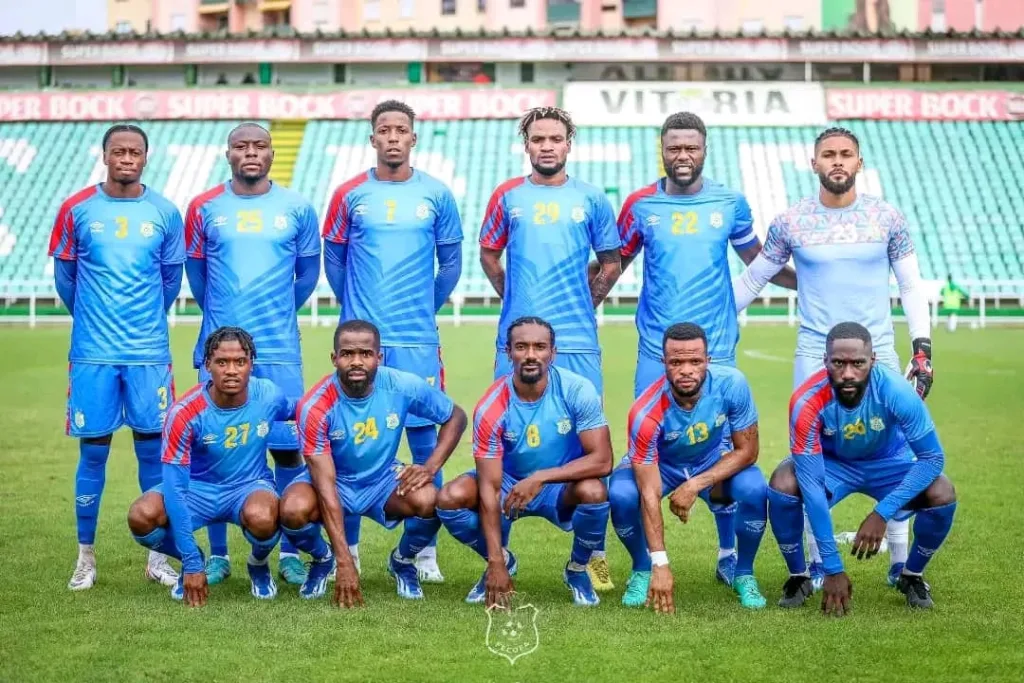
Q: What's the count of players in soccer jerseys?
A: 11